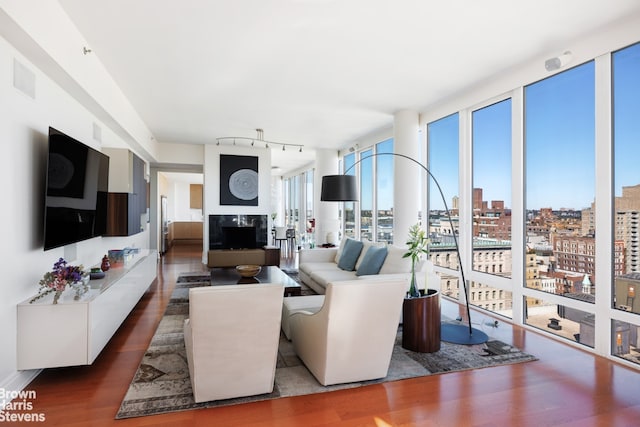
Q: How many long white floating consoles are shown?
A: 1